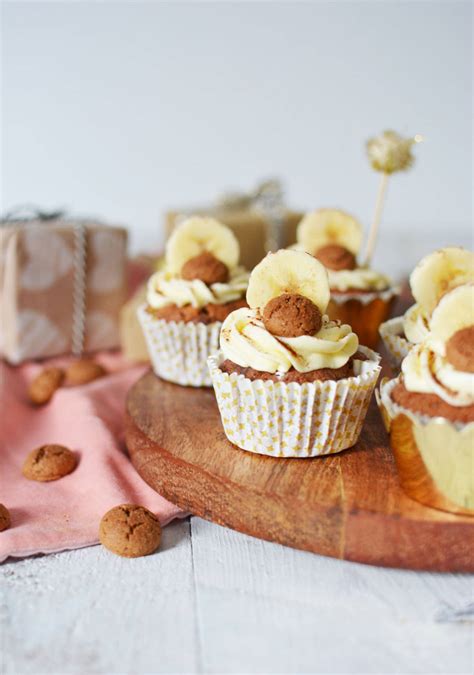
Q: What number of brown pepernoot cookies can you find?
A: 9